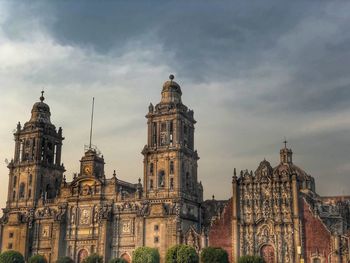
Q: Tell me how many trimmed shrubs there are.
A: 9